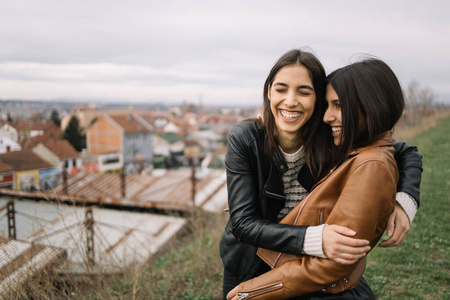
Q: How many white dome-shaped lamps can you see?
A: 0